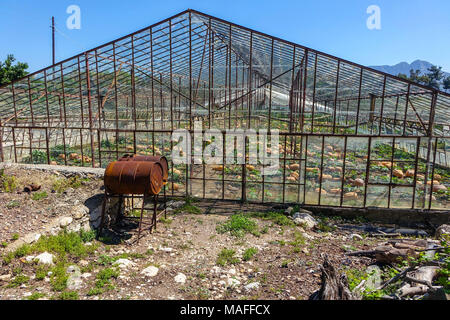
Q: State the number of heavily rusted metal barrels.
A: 2